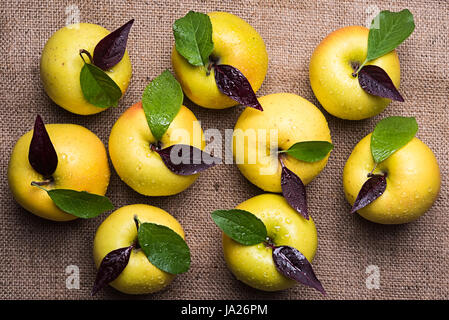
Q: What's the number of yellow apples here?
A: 9